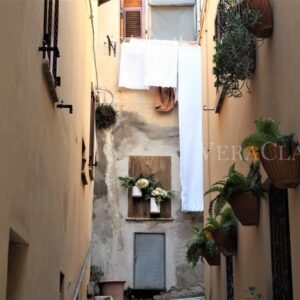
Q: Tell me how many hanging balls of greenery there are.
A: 1